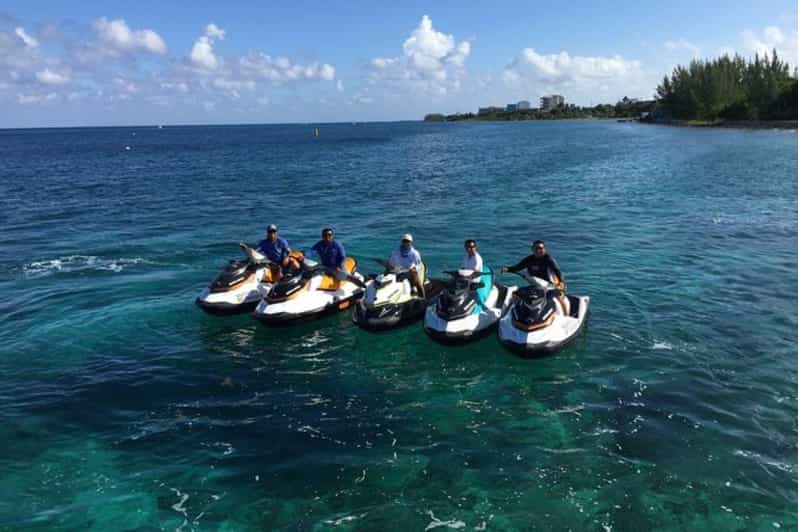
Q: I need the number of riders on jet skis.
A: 5